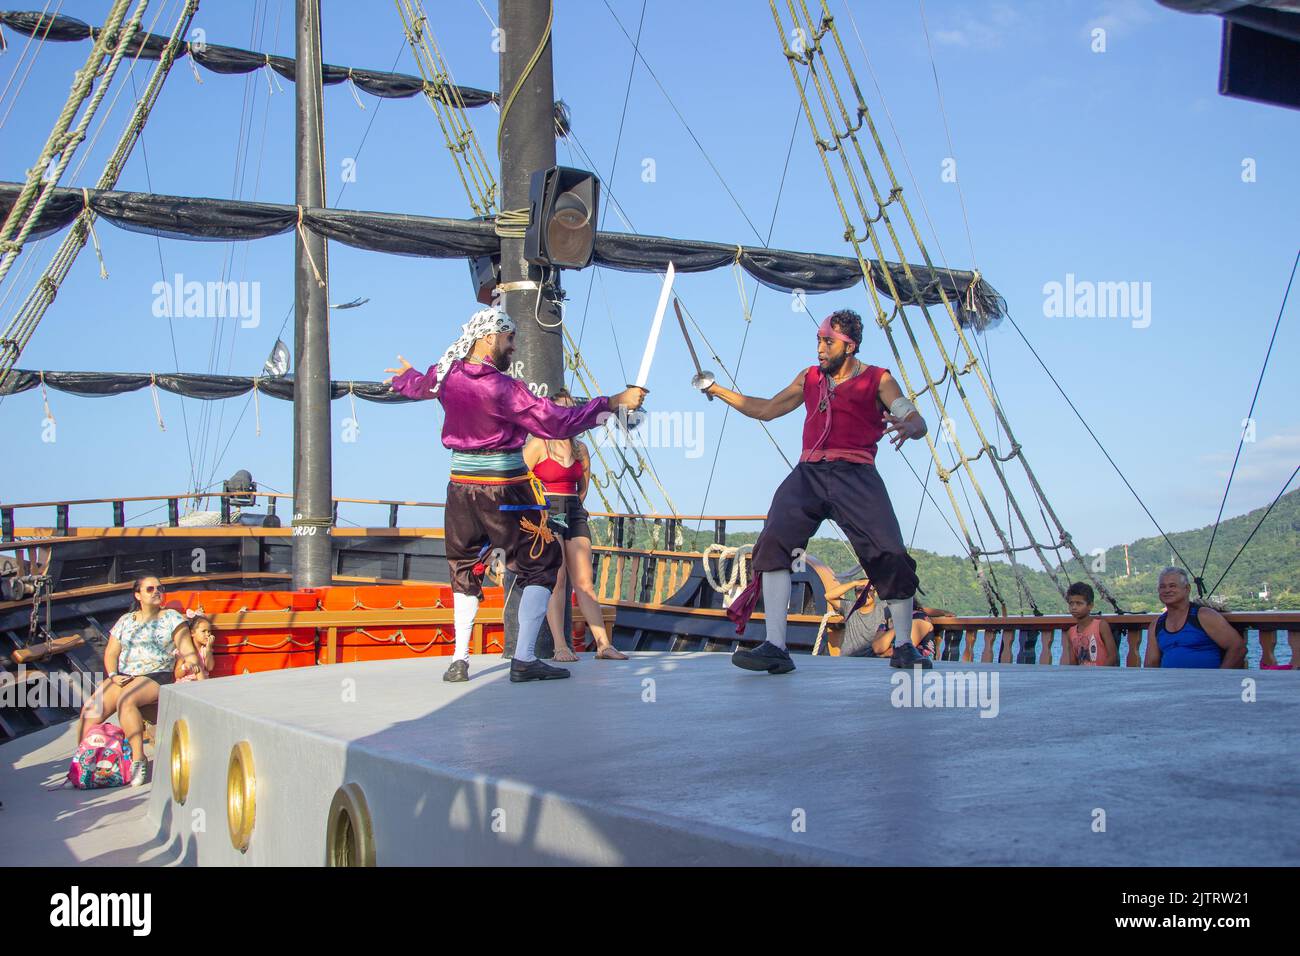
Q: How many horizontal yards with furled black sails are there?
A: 3